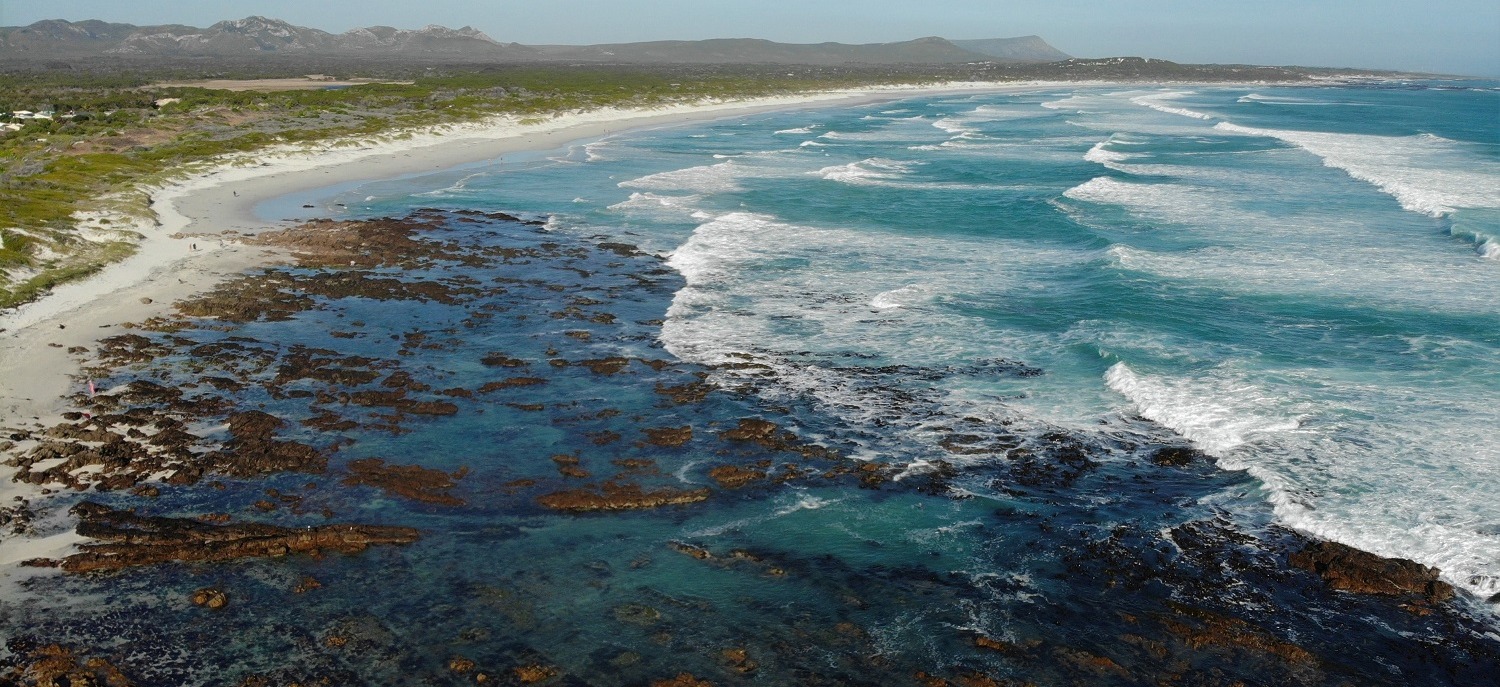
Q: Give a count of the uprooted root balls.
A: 0